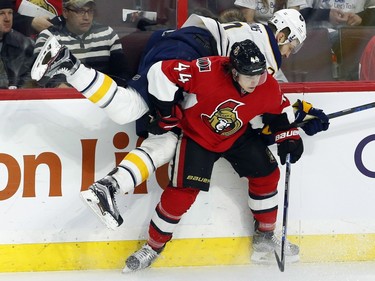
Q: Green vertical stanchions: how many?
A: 0